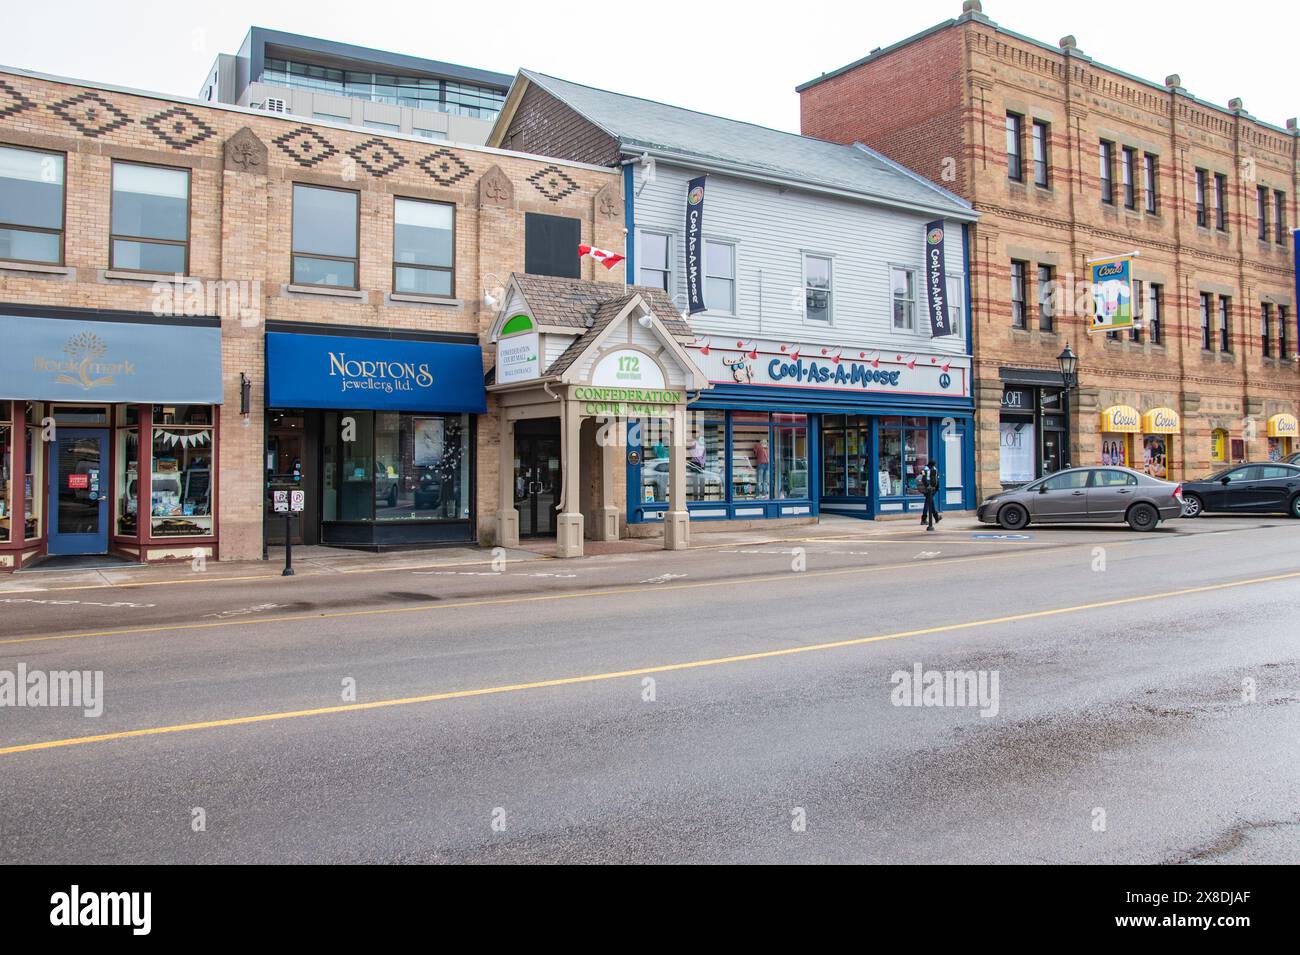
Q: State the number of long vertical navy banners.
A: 2